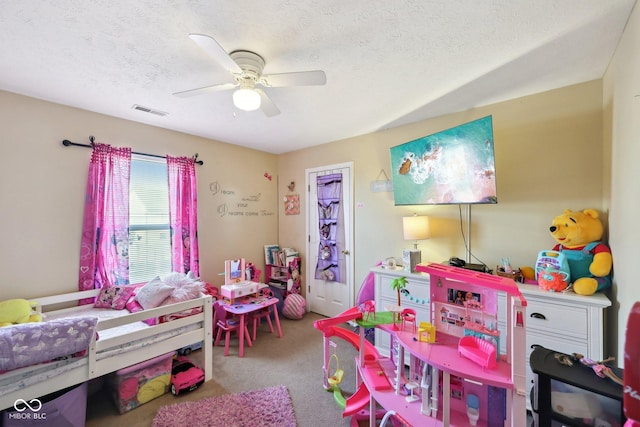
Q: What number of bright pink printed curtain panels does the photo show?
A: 2